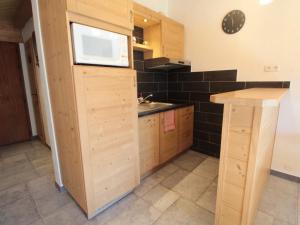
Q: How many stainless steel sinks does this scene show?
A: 1